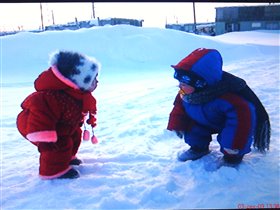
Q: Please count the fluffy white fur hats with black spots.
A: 1